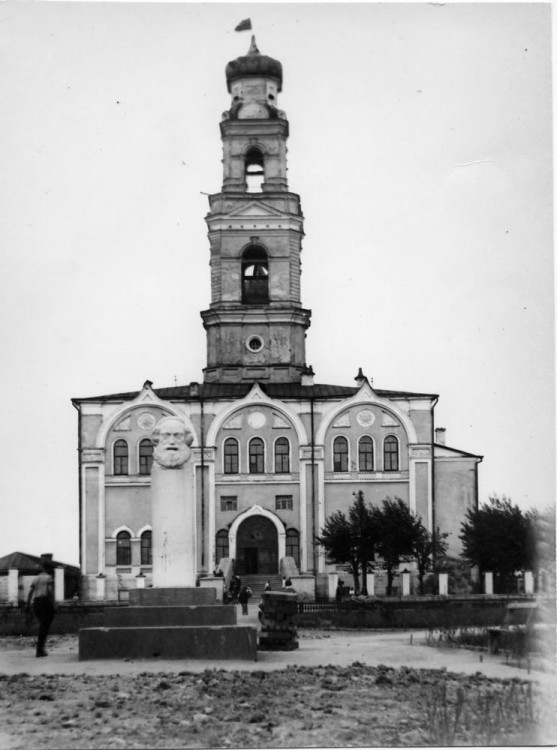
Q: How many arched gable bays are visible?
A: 3